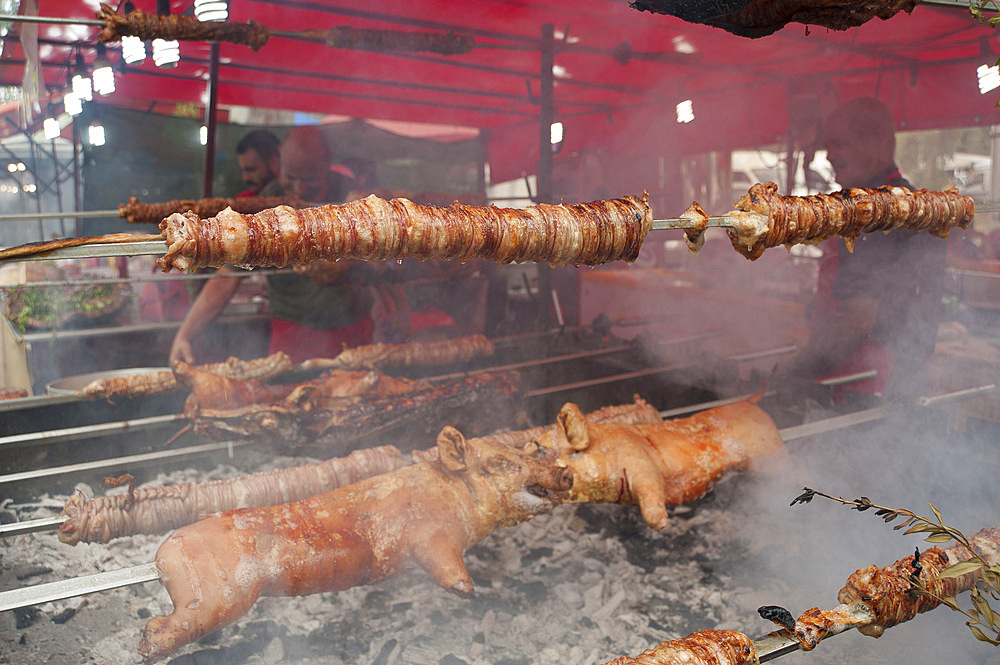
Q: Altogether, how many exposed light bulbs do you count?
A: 12